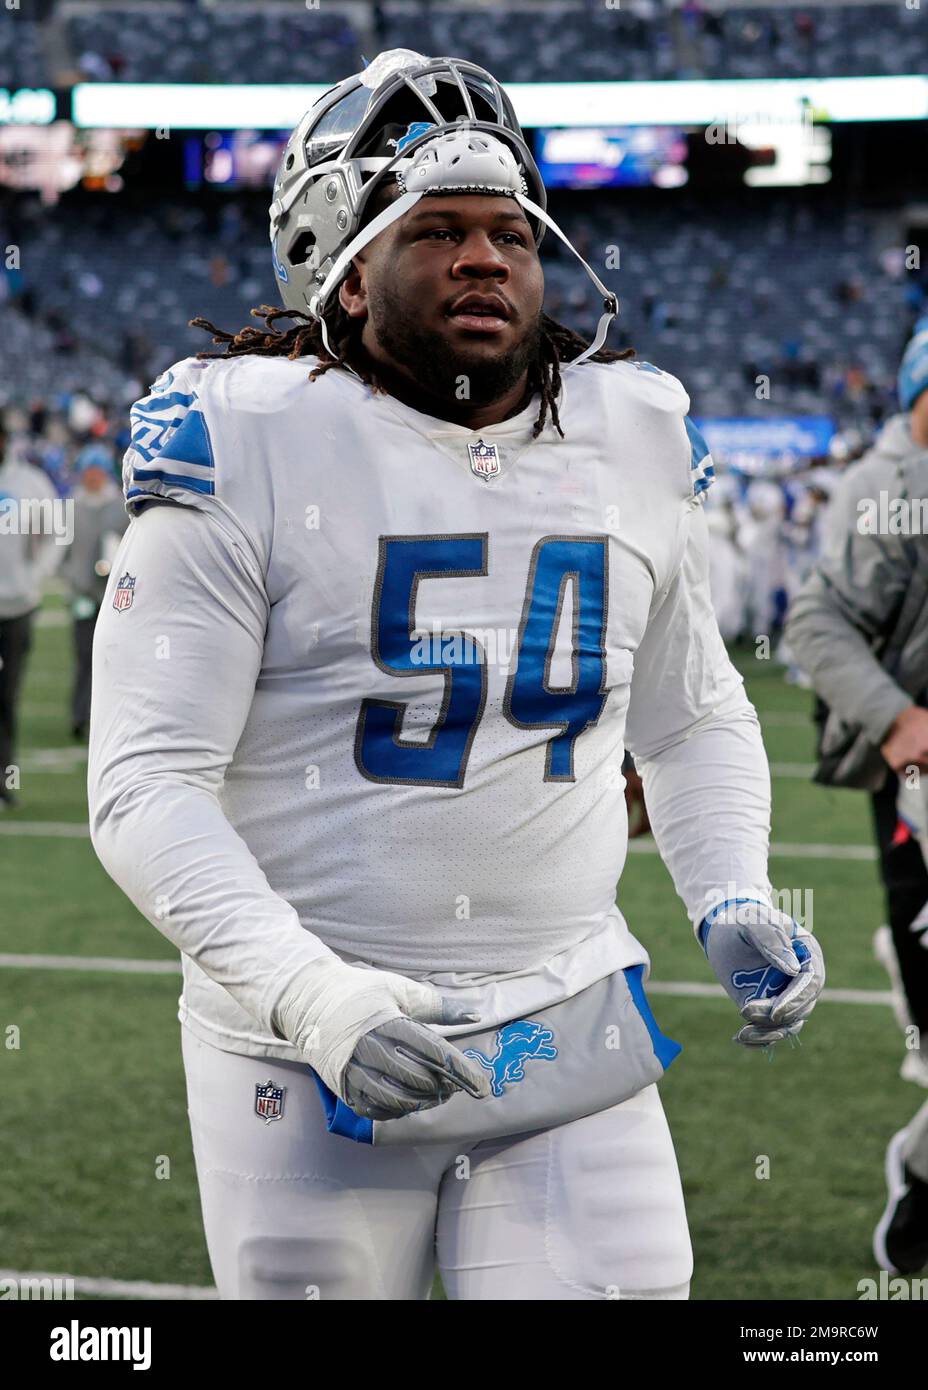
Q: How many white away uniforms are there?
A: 1